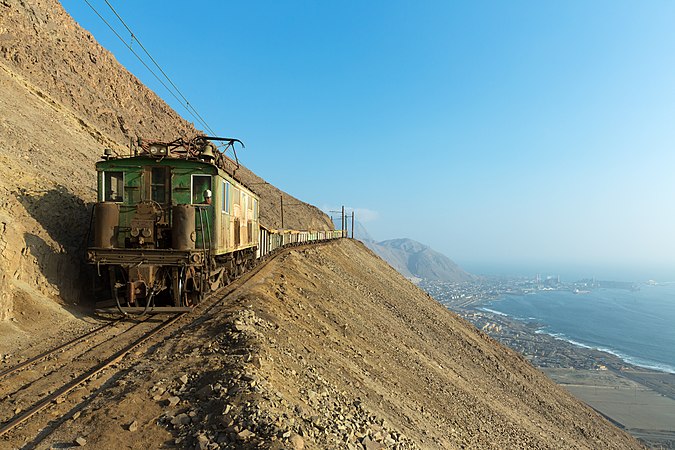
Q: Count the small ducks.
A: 0